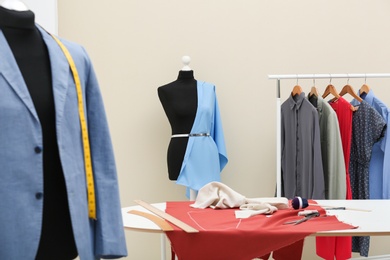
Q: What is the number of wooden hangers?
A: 5